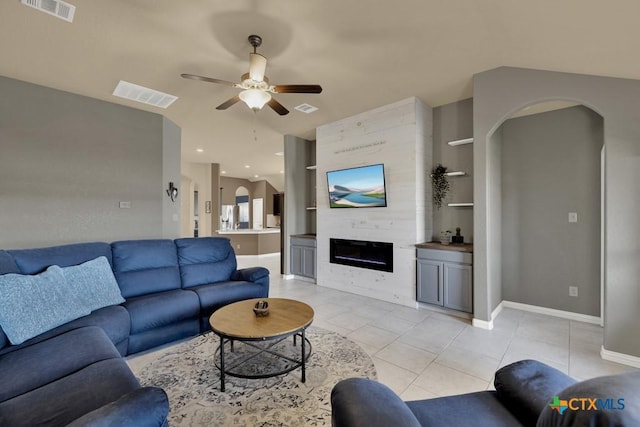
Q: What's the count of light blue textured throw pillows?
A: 2